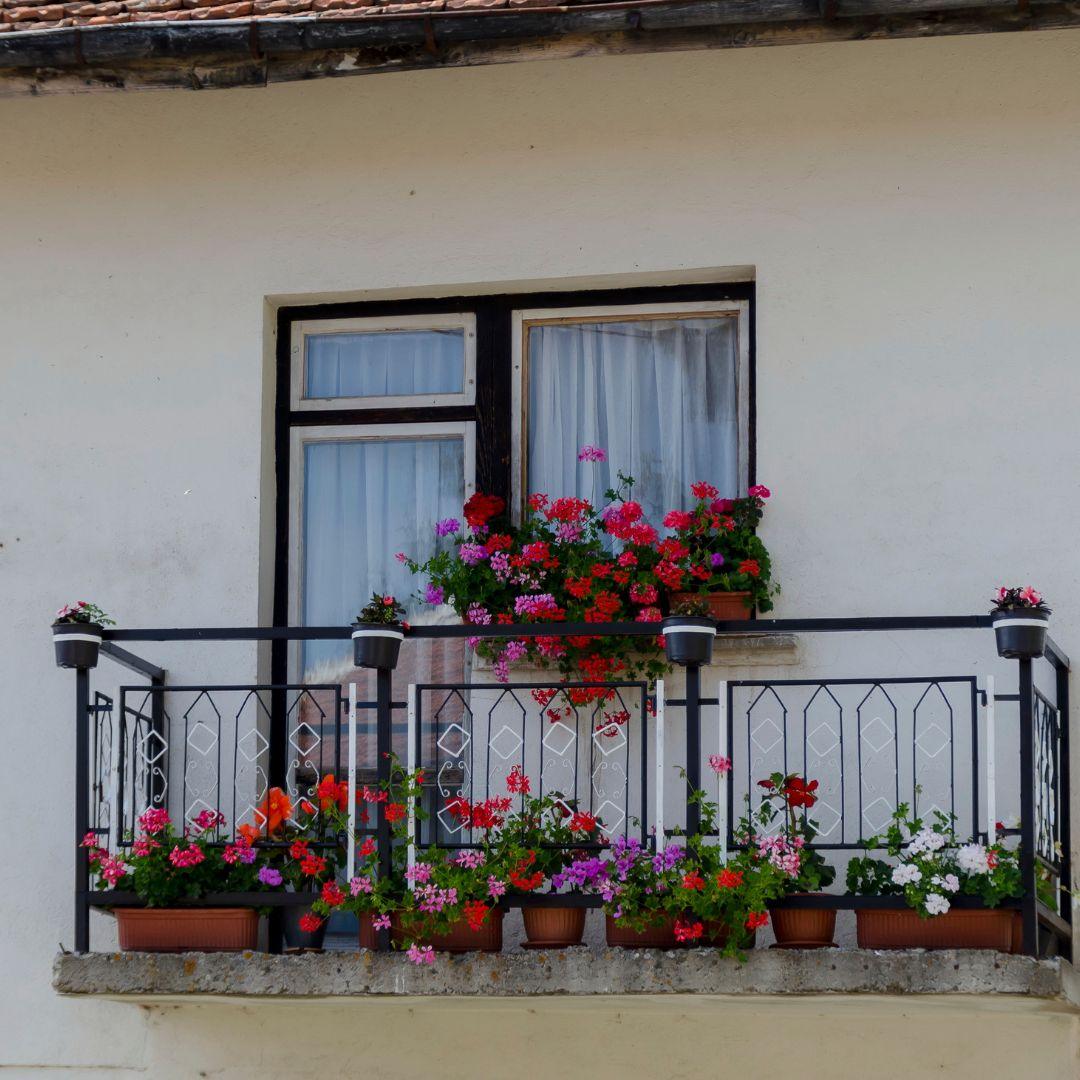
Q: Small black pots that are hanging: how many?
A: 4